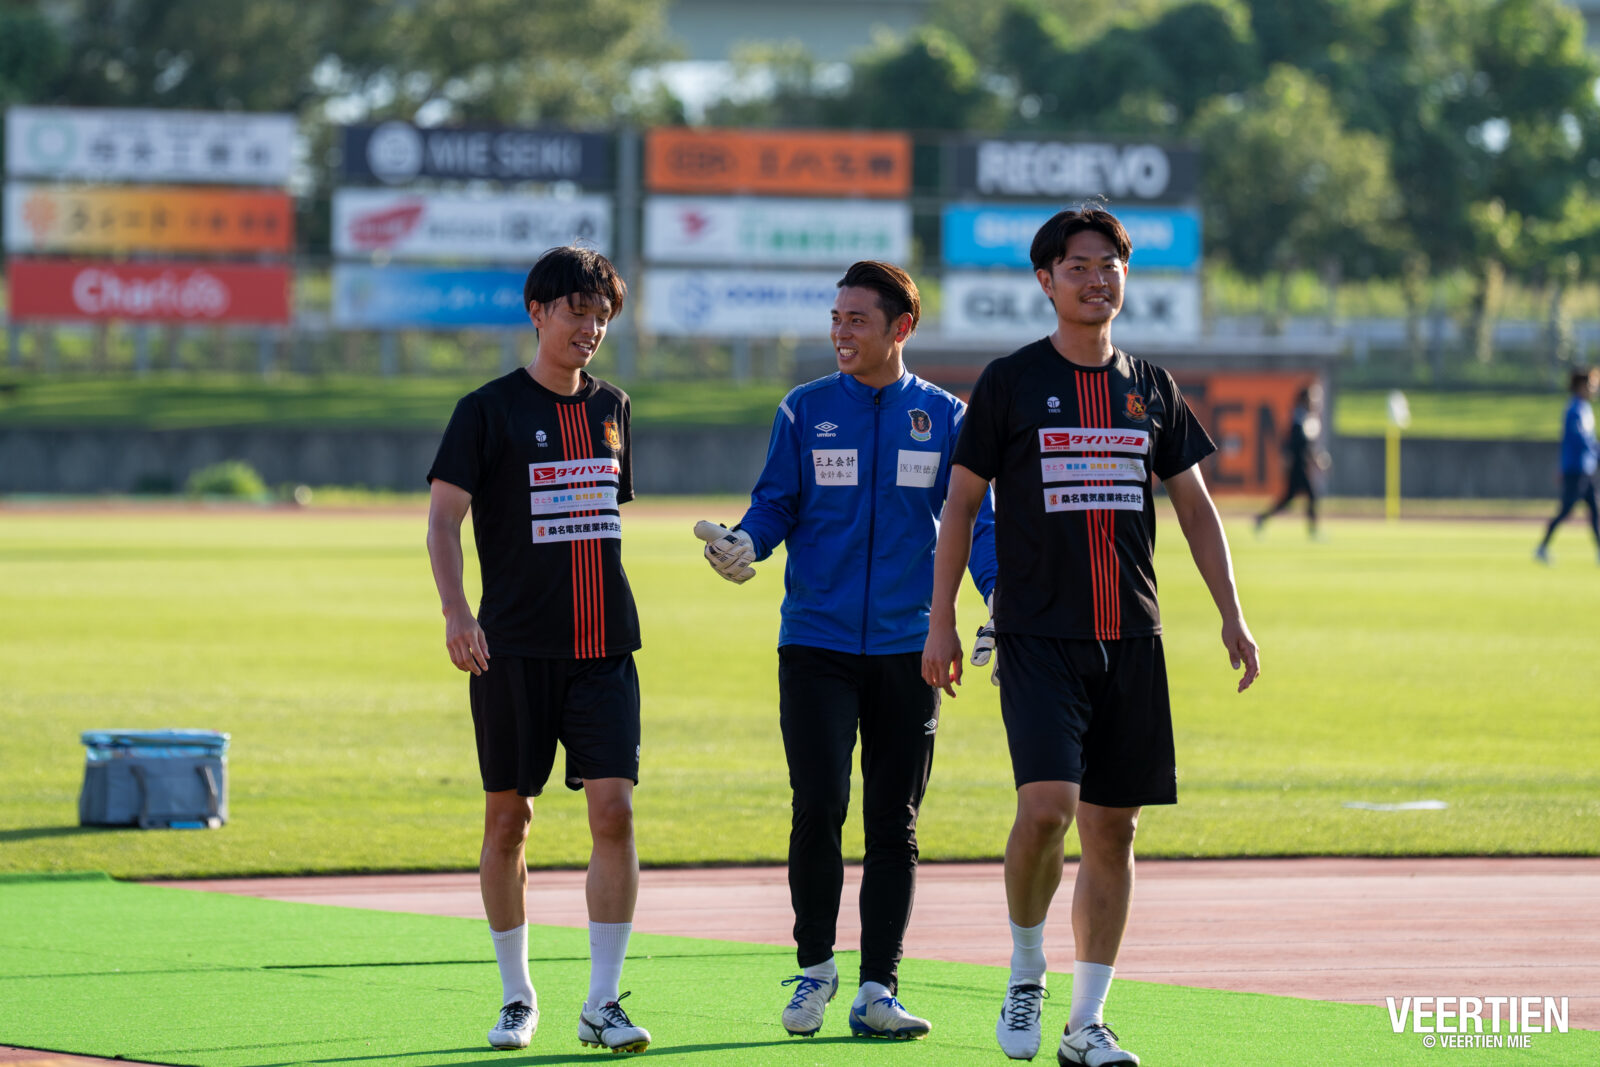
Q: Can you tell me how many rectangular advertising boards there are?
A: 12